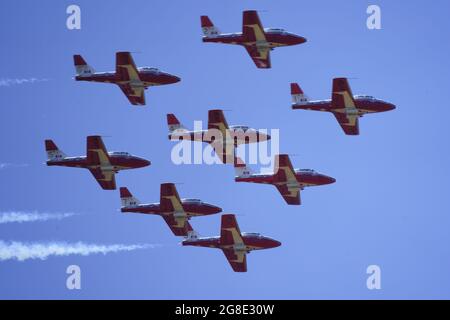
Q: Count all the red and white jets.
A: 8